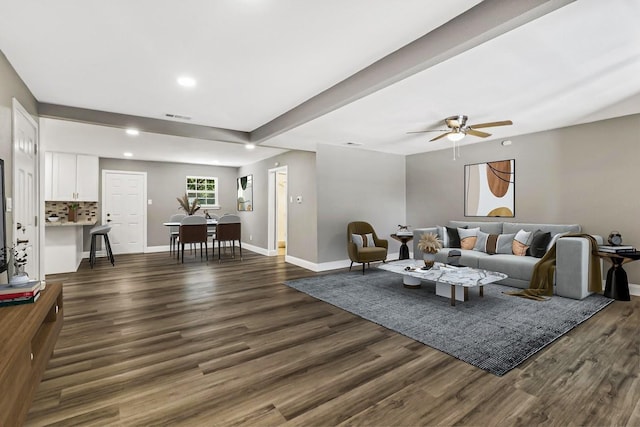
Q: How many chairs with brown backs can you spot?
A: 2